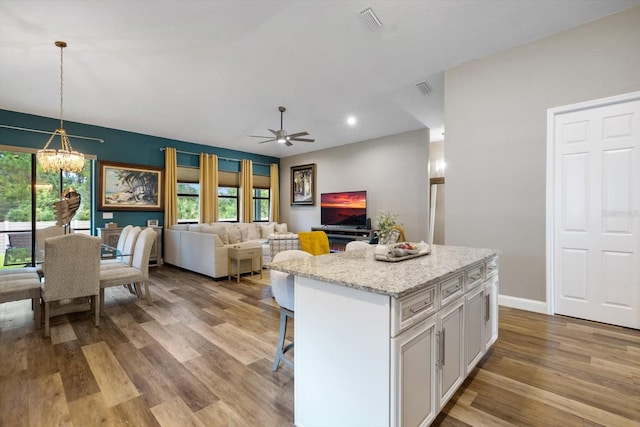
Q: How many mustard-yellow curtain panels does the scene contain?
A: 4